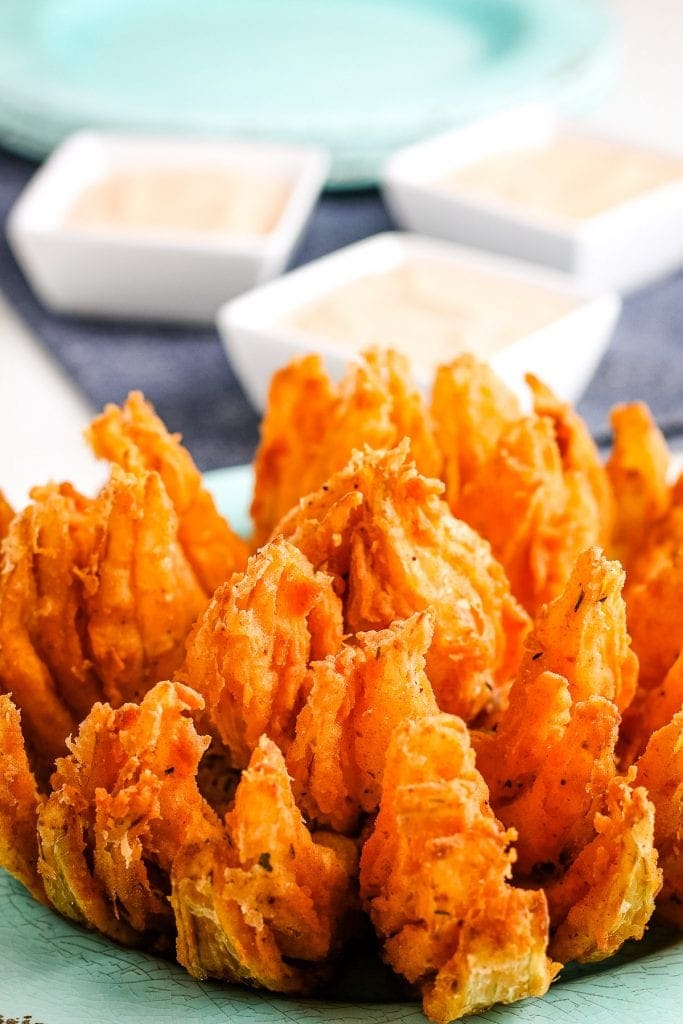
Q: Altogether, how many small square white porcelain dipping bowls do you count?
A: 3